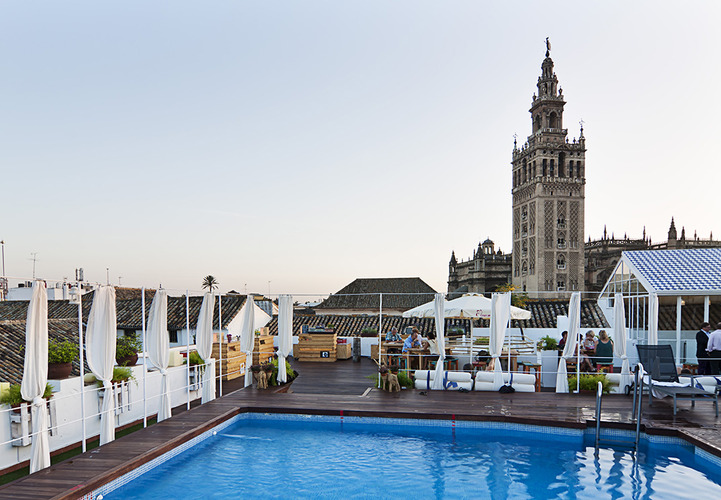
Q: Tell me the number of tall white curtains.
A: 11